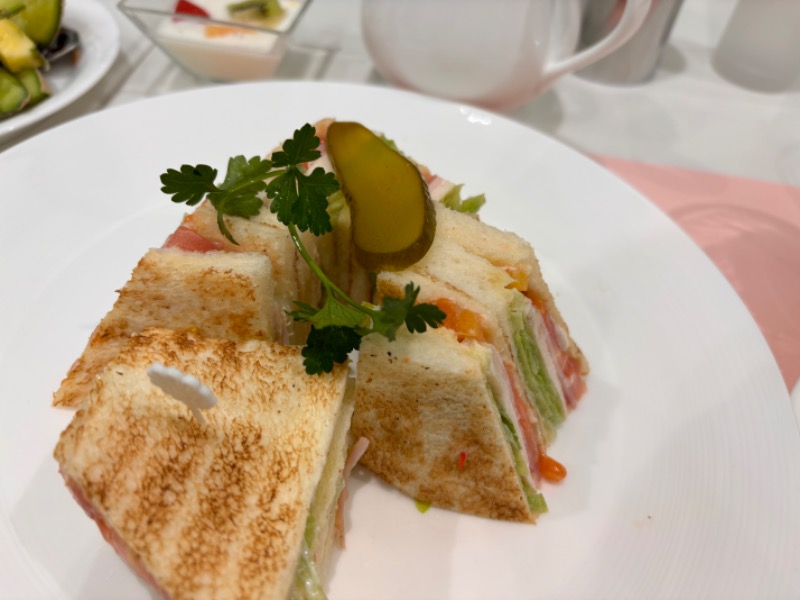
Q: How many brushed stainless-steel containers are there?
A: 1